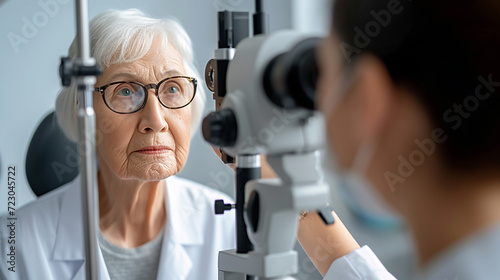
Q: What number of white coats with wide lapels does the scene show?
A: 1